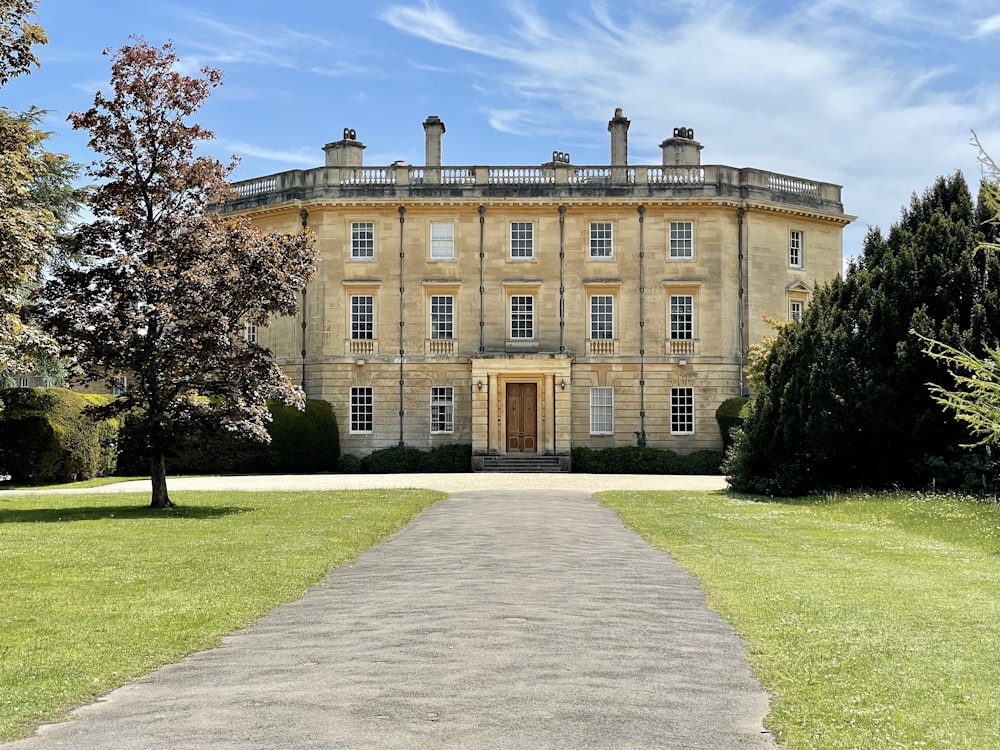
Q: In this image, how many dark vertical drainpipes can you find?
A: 6